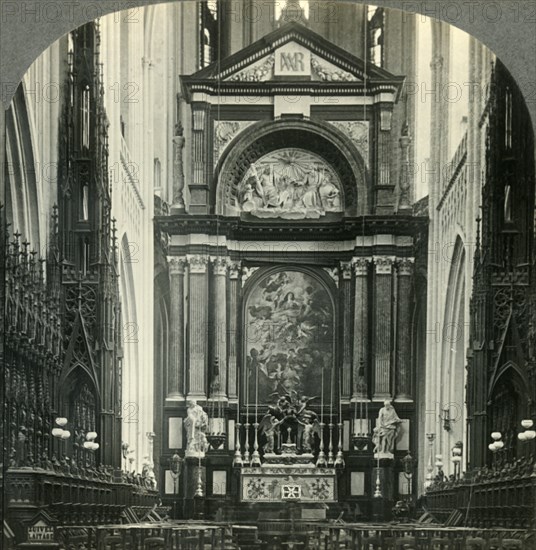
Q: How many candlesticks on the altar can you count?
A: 6